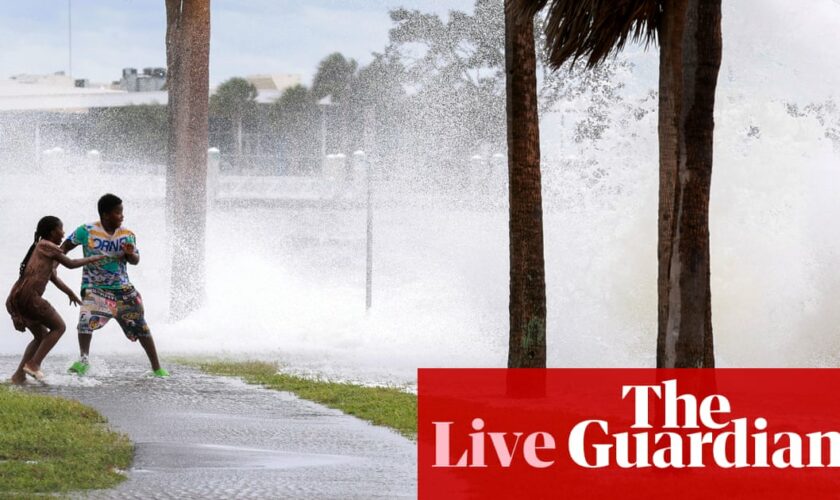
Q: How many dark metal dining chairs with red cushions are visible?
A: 0